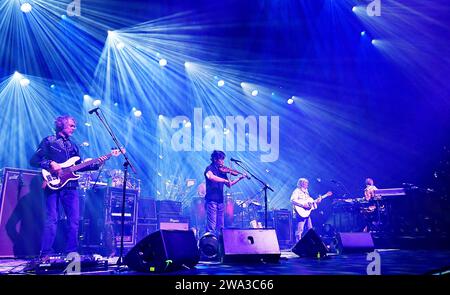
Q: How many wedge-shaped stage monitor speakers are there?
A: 4